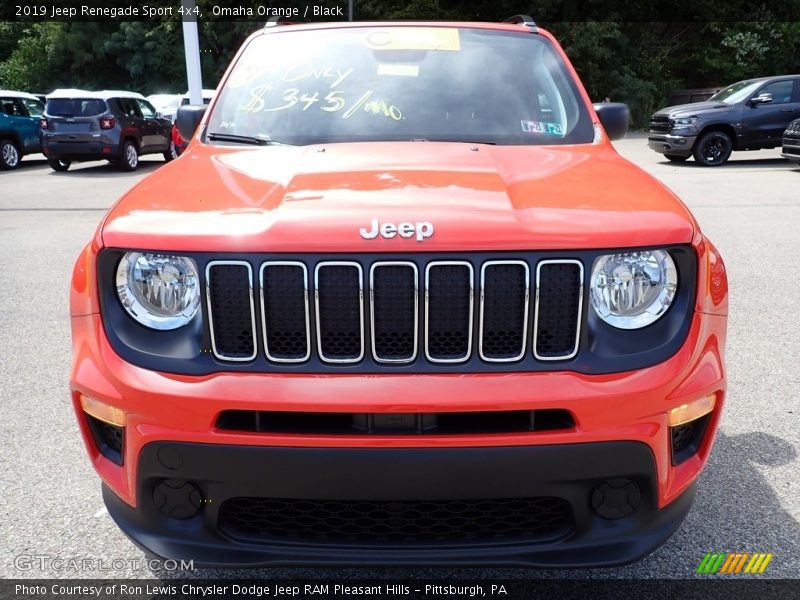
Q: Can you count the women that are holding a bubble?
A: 0